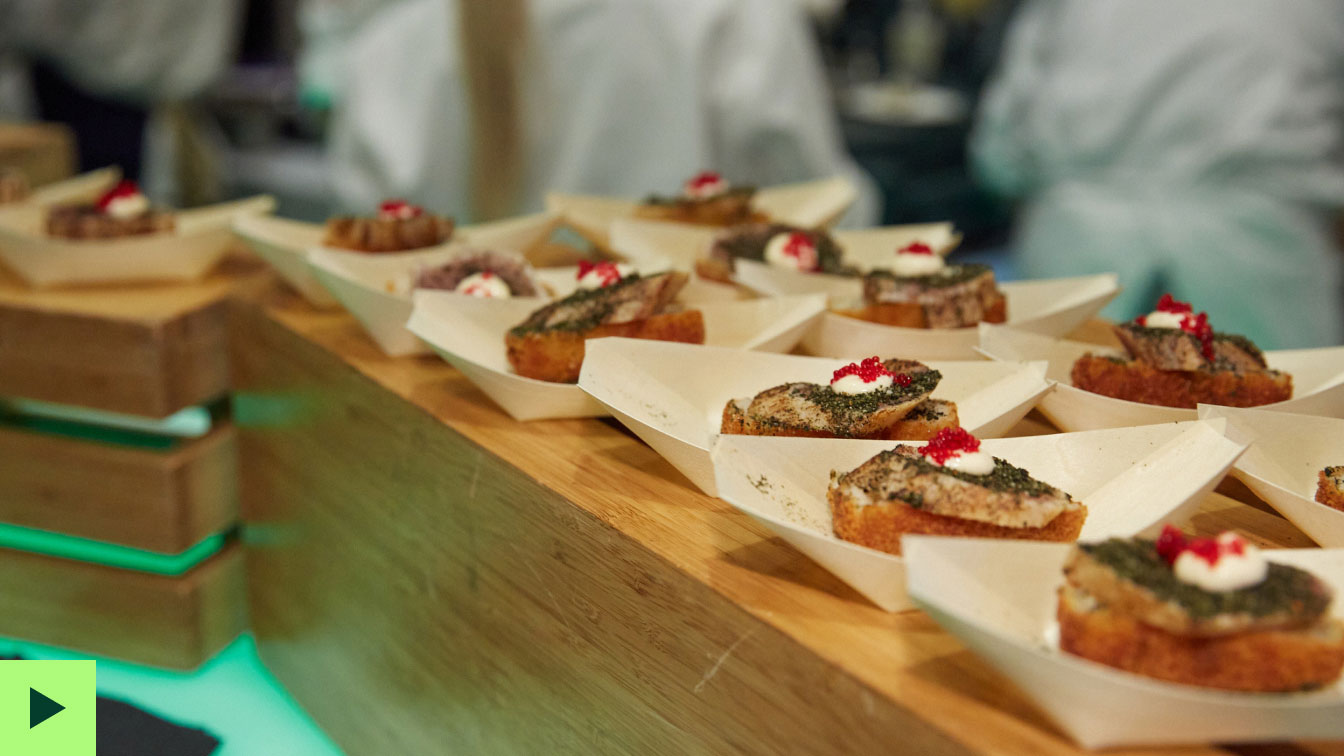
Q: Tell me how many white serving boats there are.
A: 13